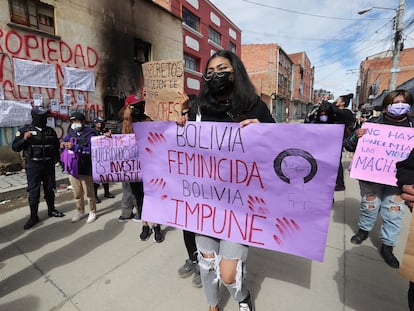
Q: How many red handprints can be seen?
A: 4